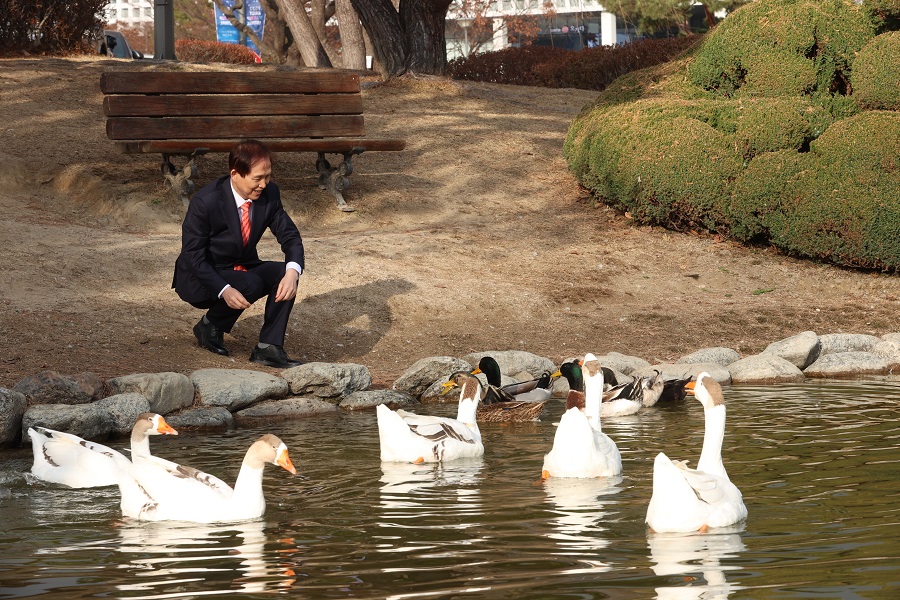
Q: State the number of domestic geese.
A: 5